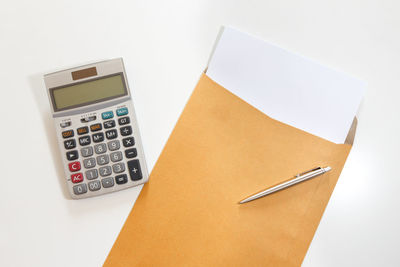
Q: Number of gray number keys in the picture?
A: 11